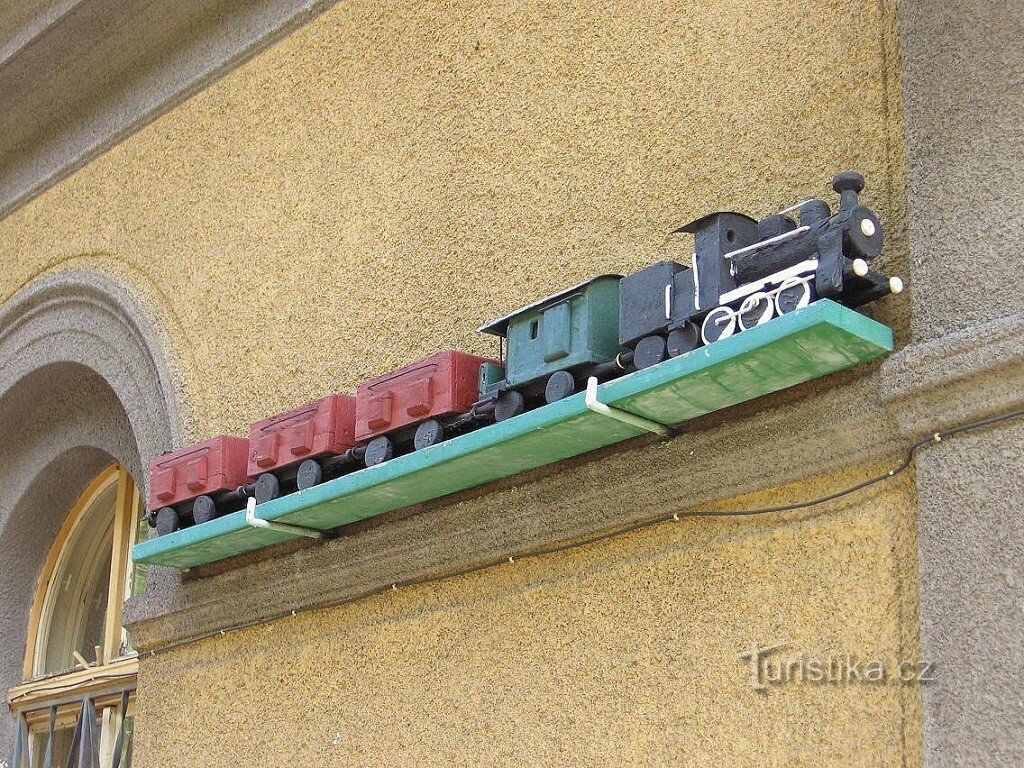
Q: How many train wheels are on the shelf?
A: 13